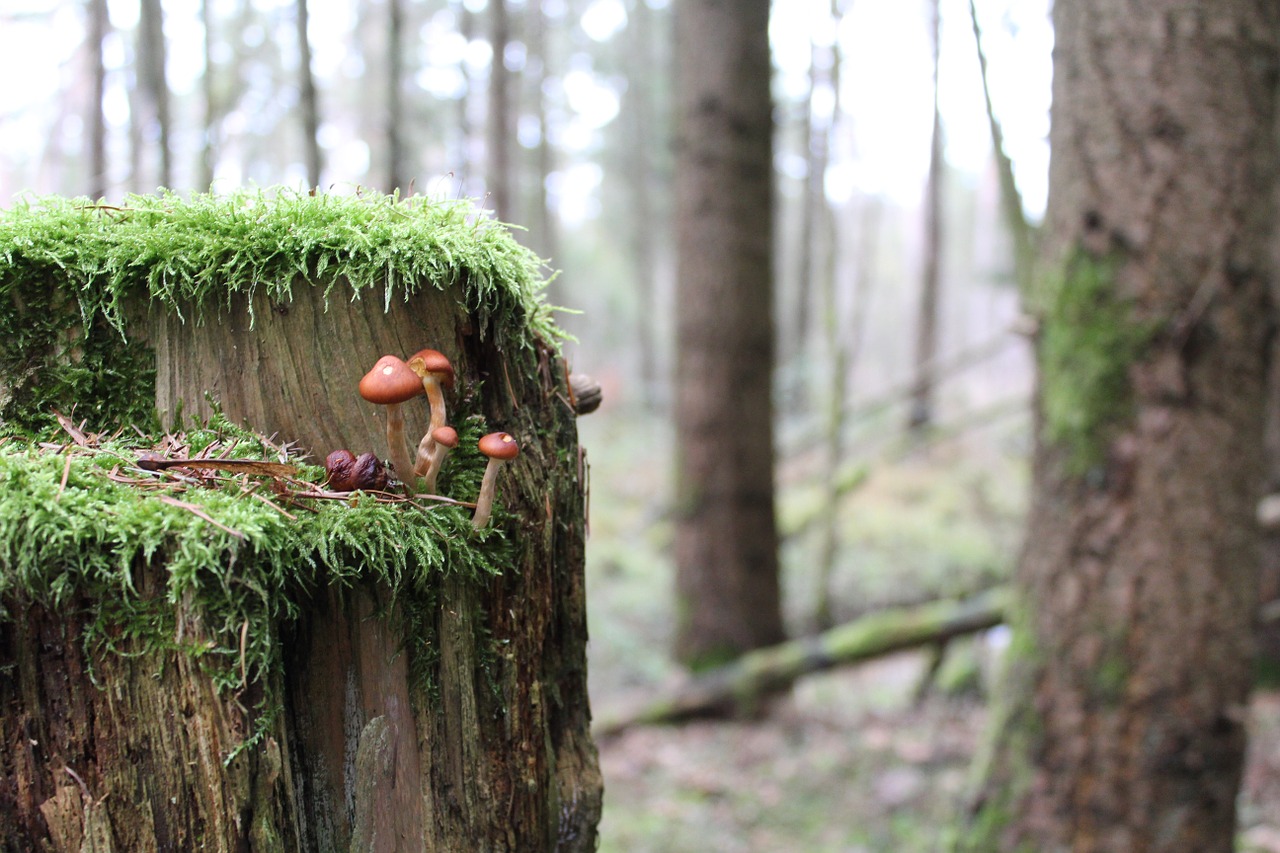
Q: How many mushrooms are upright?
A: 4